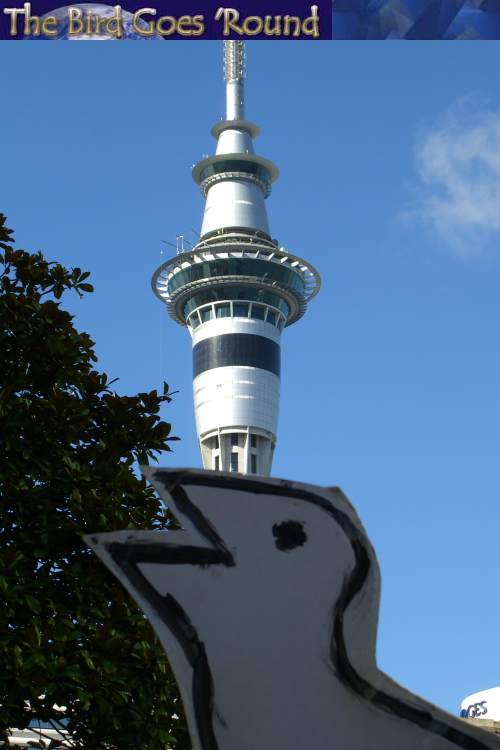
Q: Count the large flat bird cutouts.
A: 1